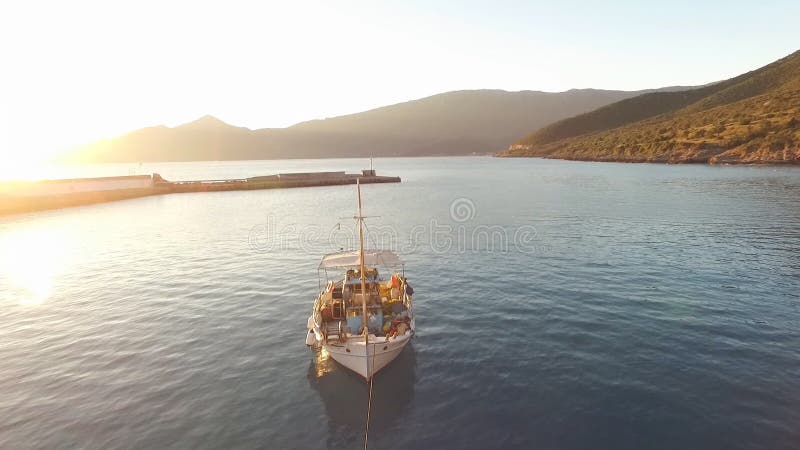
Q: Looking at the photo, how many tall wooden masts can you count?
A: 1